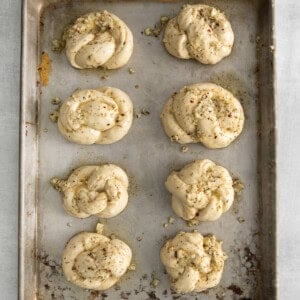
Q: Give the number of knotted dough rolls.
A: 8